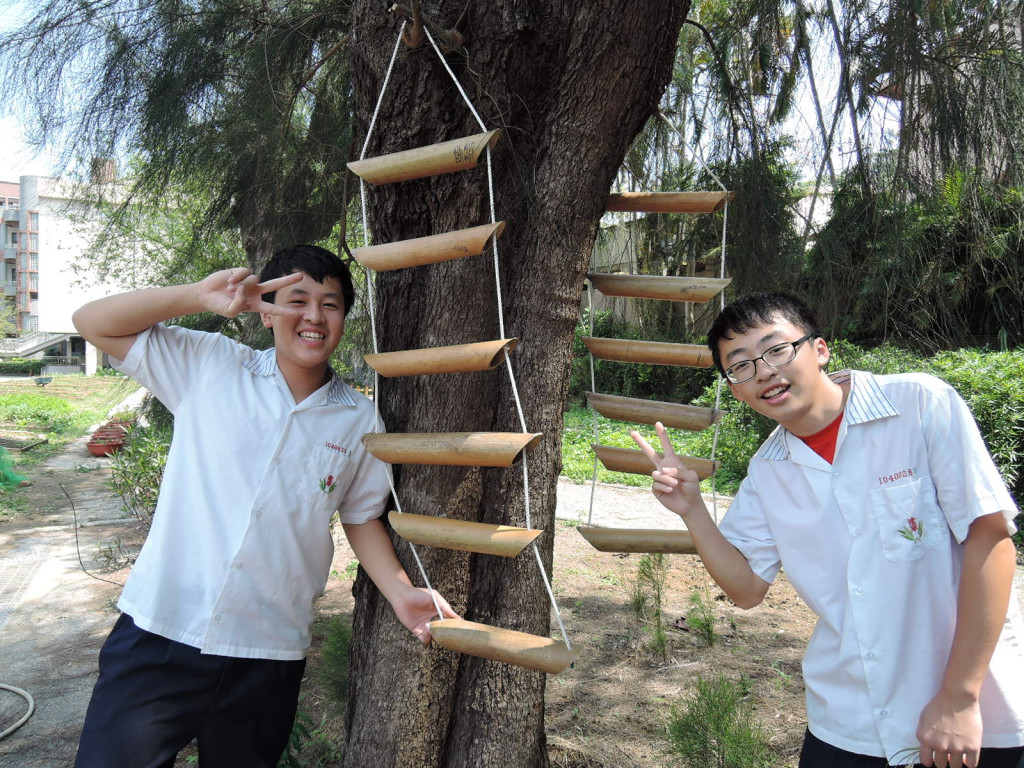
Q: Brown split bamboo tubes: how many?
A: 12